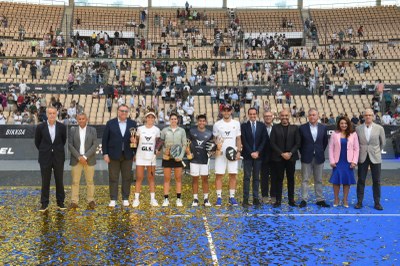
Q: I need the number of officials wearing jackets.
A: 9